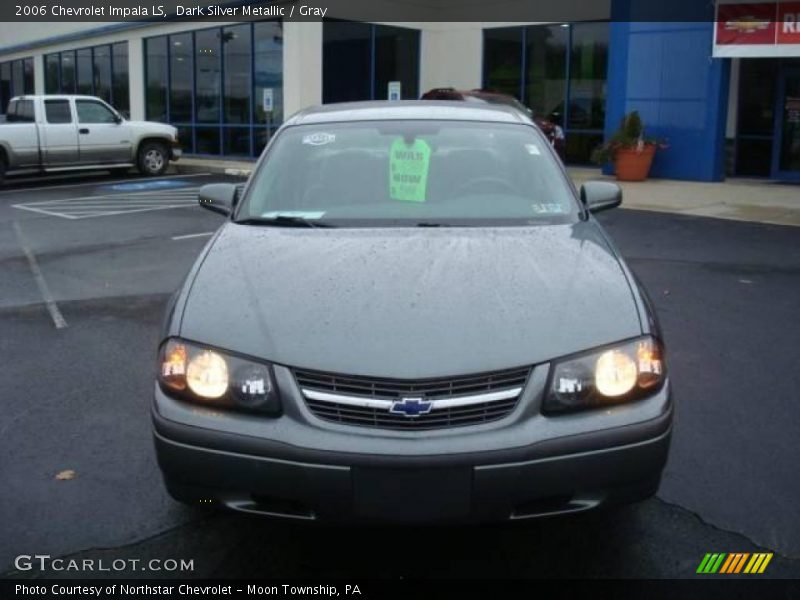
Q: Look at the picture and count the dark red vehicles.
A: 1